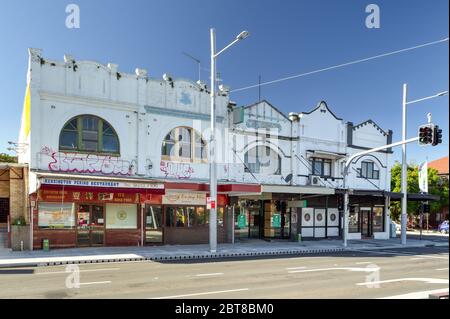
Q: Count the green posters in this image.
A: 2